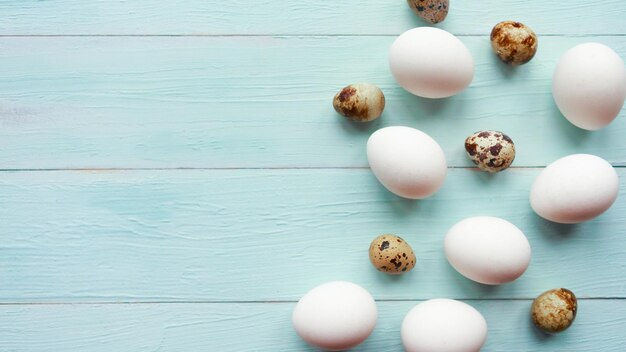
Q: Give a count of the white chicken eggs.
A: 7